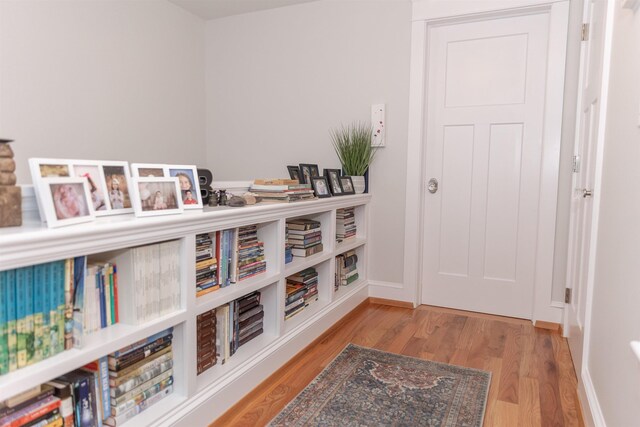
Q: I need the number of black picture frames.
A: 5